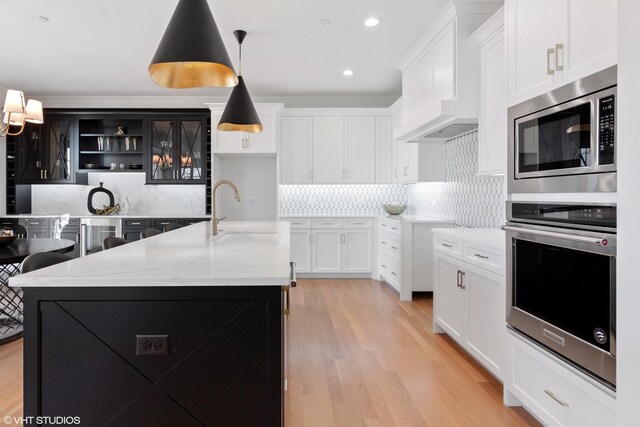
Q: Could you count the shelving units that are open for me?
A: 1